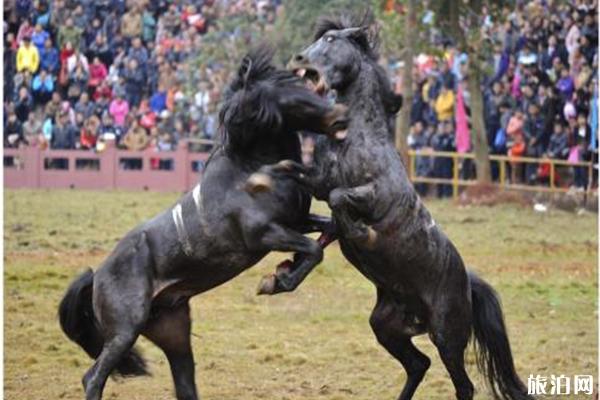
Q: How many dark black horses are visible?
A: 2